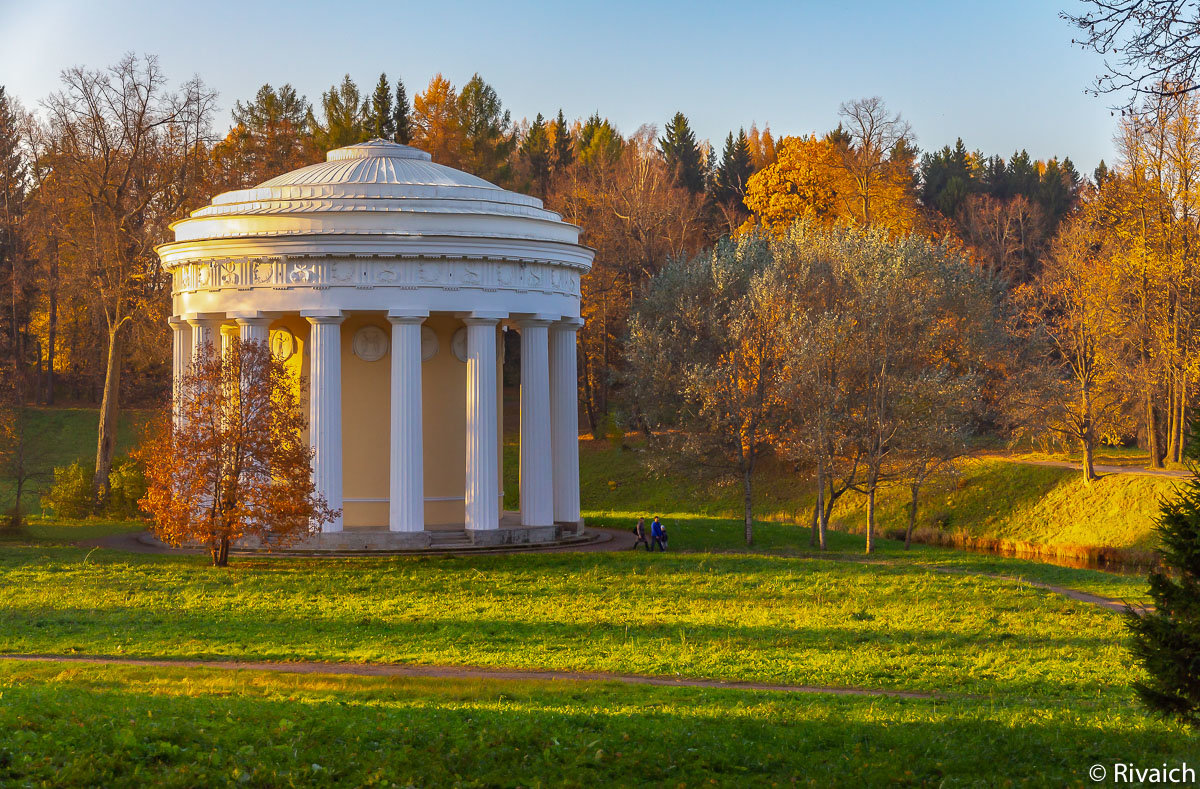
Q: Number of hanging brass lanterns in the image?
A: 0